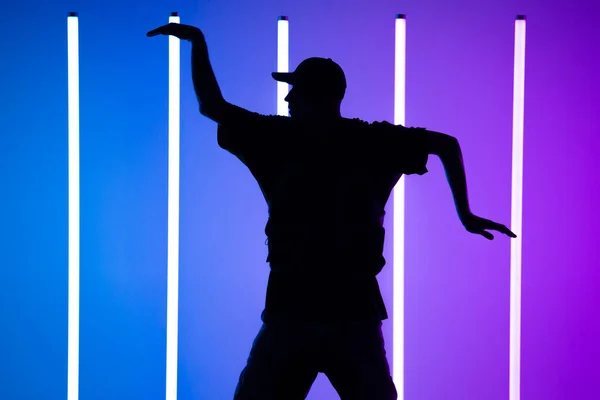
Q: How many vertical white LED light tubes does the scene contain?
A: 5